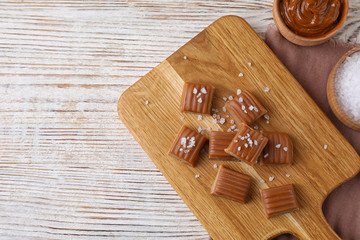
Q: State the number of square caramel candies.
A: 8